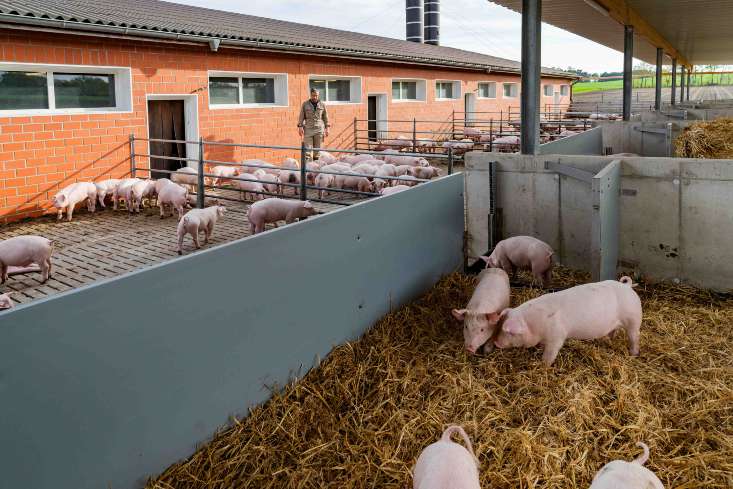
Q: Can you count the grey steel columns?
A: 6